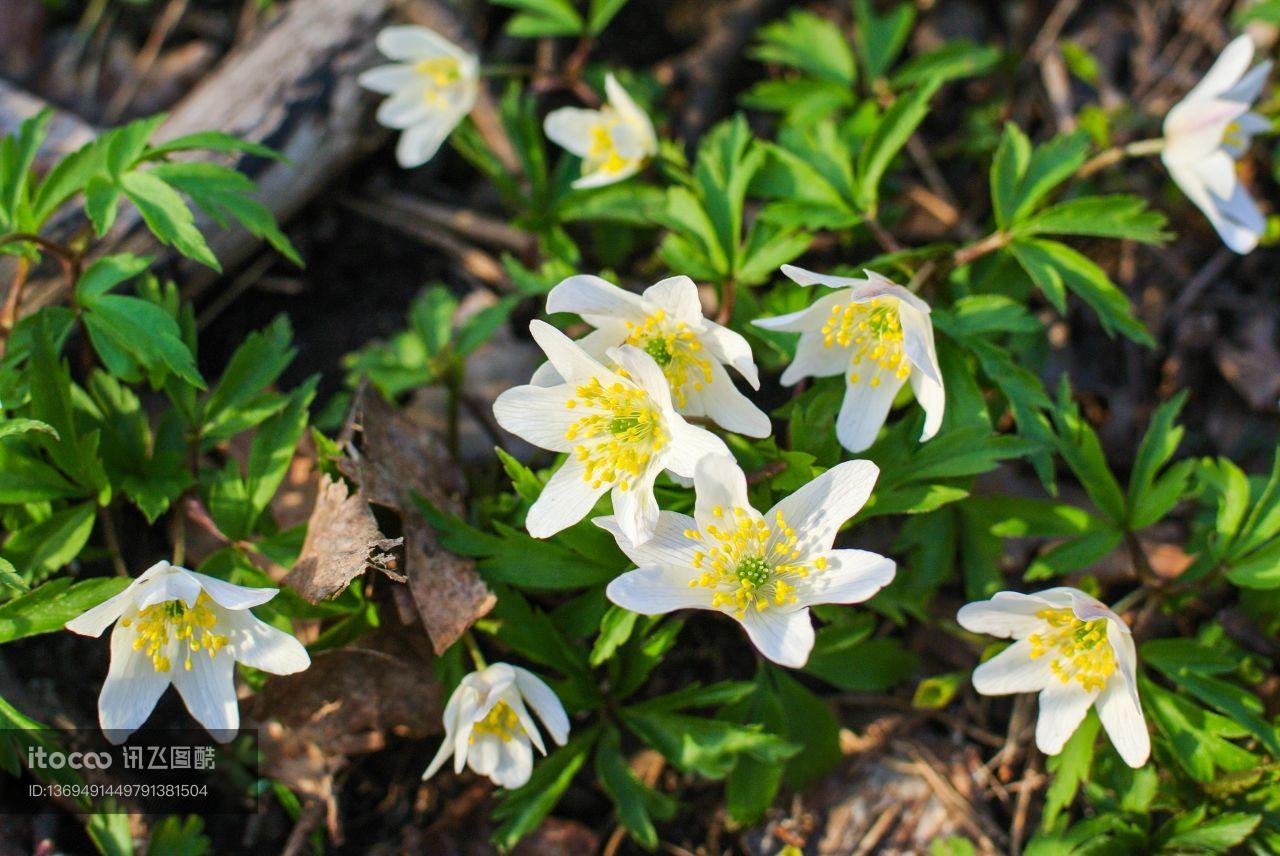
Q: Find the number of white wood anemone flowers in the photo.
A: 10